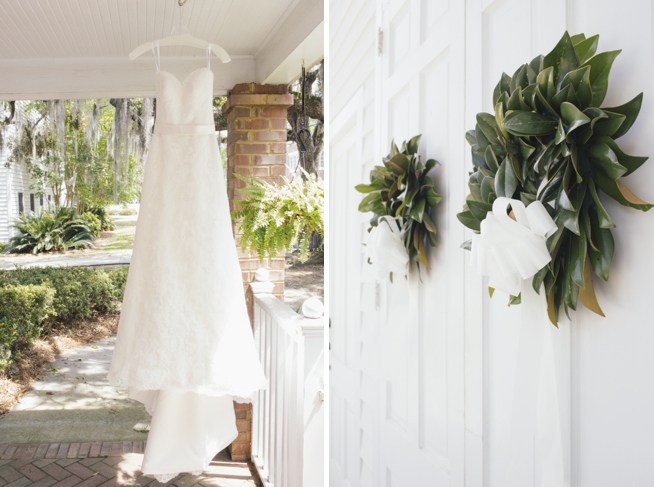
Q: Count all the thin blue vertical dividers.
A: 0